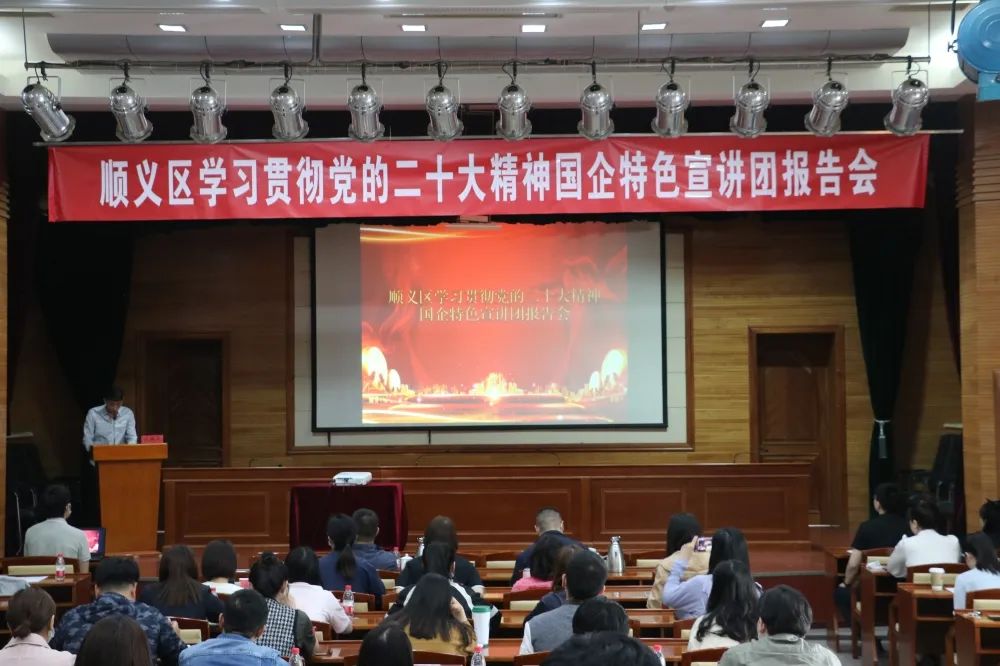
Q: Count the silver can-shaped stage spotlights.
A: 12